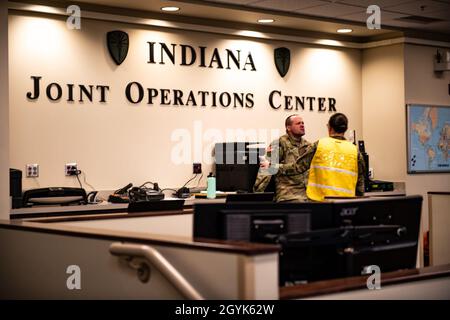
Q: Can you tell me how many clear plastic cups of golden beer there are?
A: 0